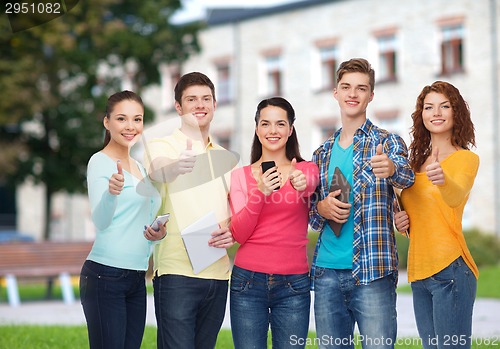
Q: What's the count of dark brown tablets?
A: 1